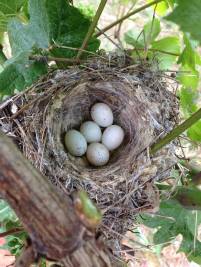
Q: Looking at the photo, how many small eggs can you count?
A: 5